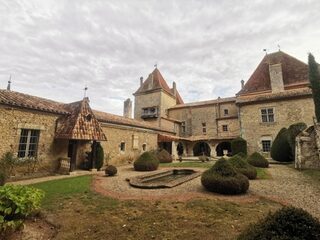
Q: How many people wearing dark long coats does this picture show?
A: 0